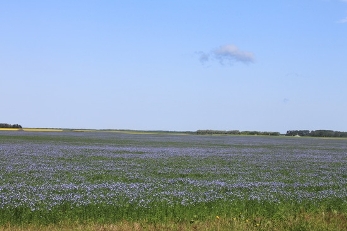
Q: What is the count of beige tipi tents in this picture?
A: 0